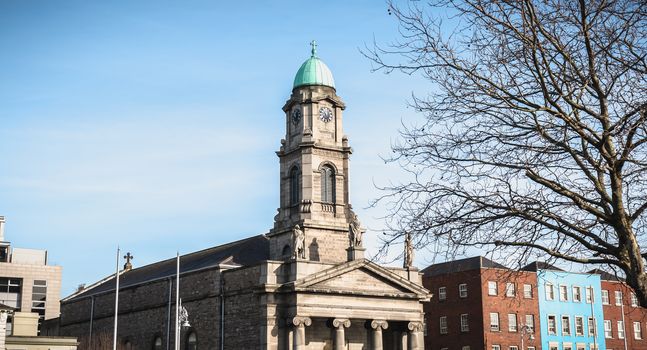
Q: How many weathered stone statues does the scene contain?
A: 3